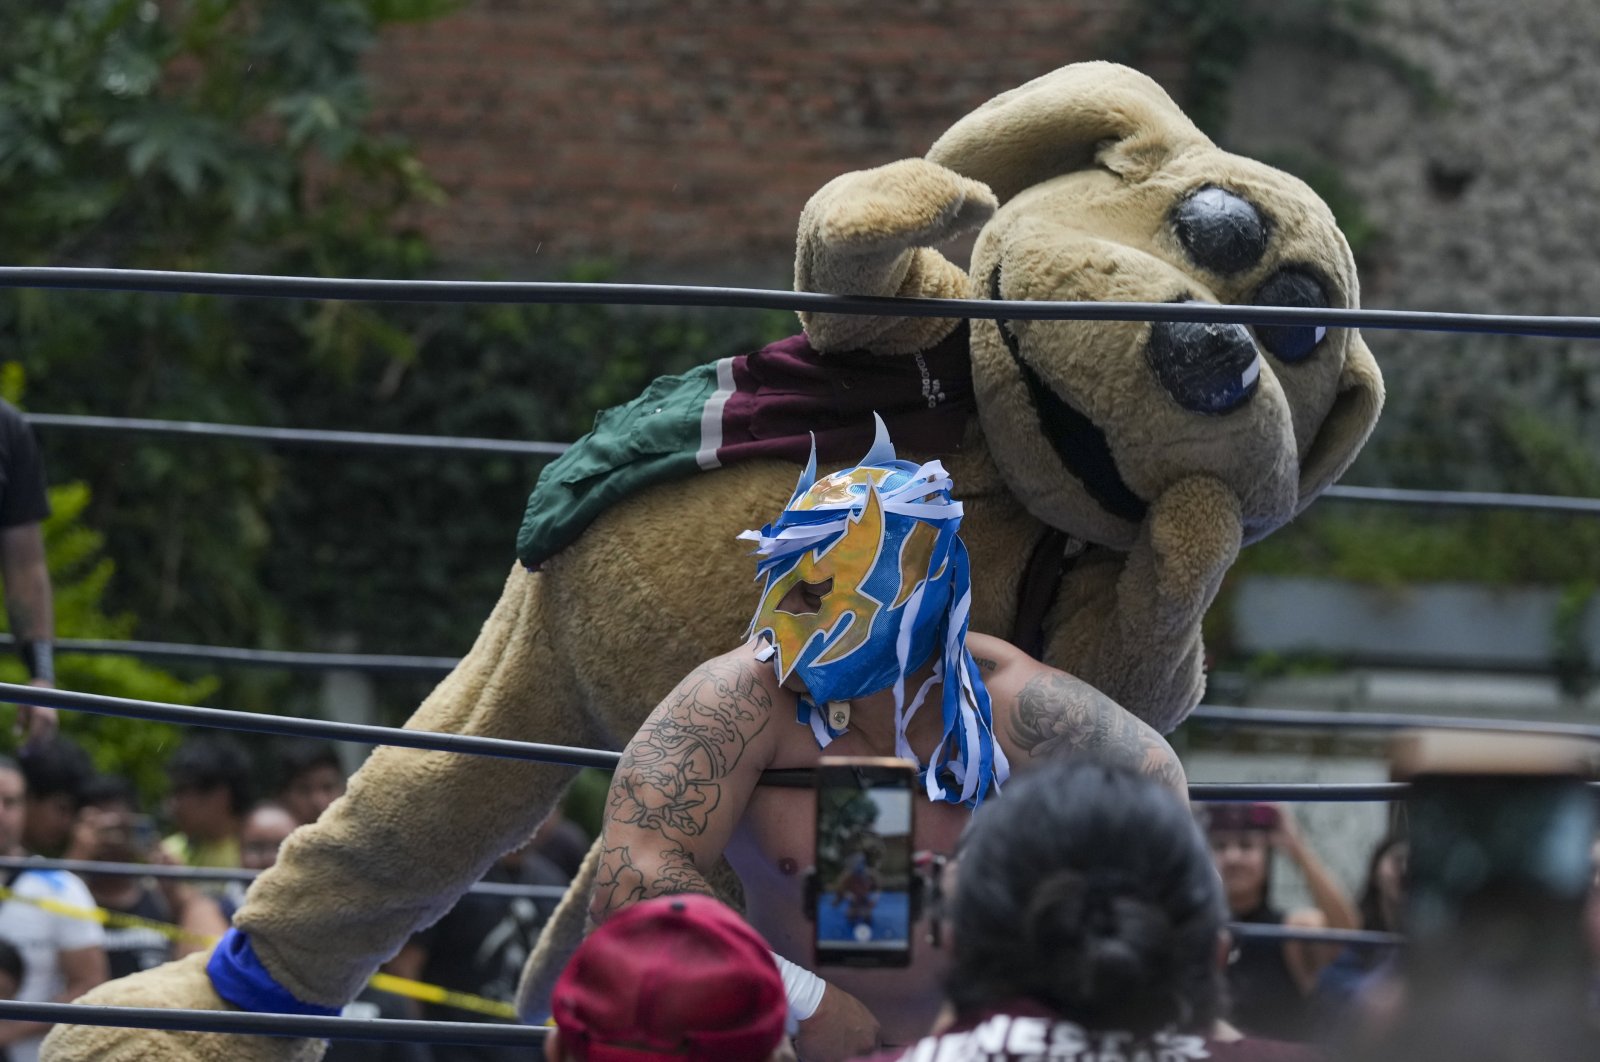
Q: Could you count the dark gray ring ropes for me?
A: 6